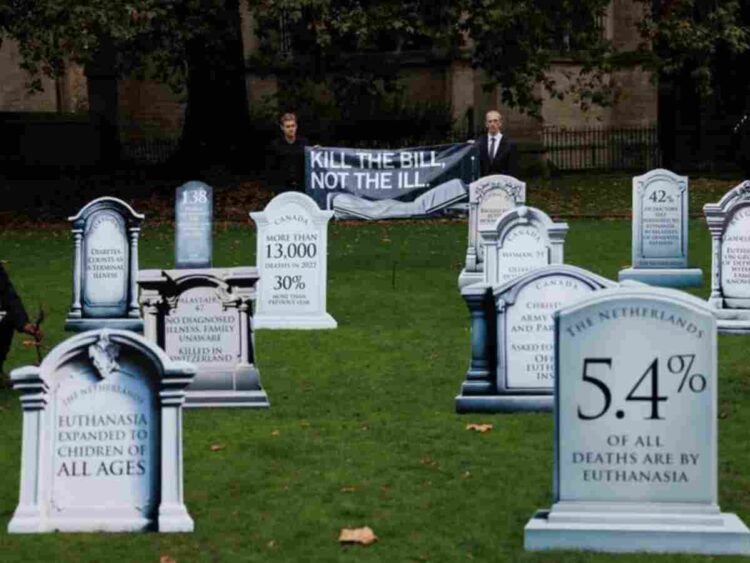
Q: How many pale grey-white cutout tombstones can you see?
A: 11